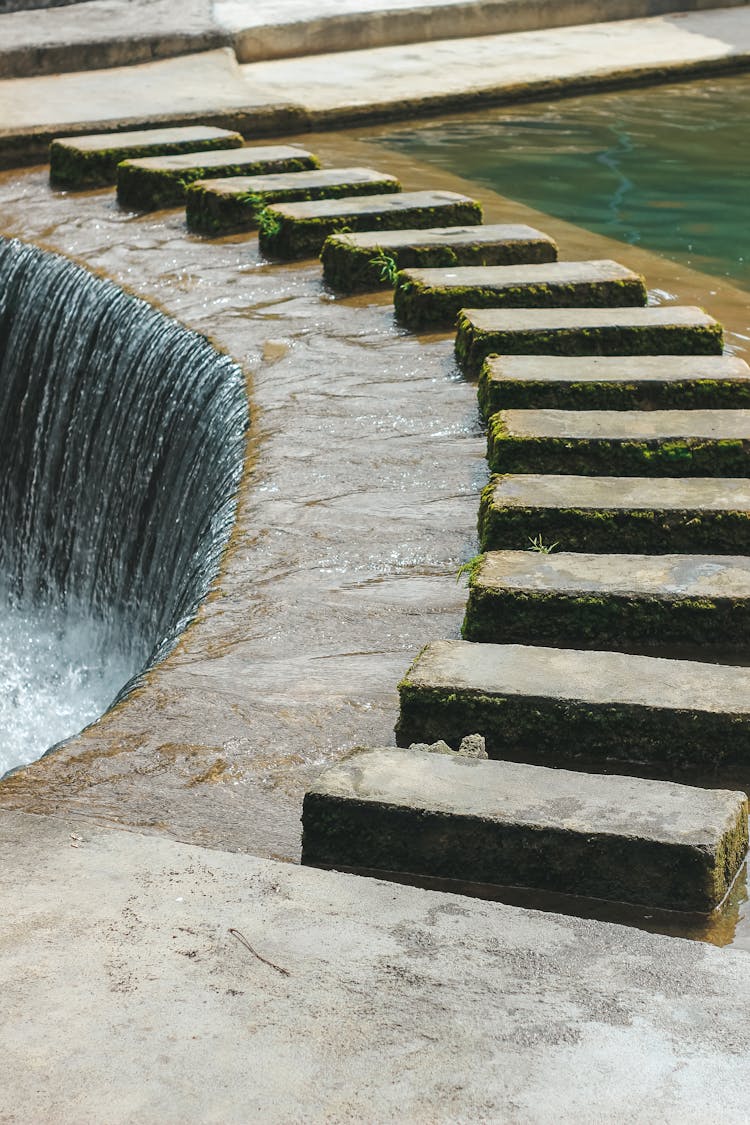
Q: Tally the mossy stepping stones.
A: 13